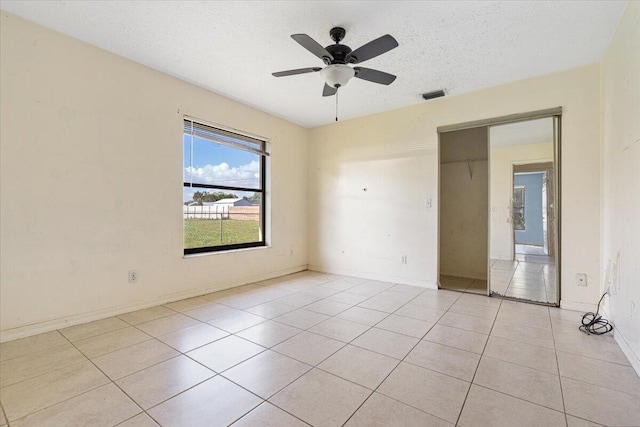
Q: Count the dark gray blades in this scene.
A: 5